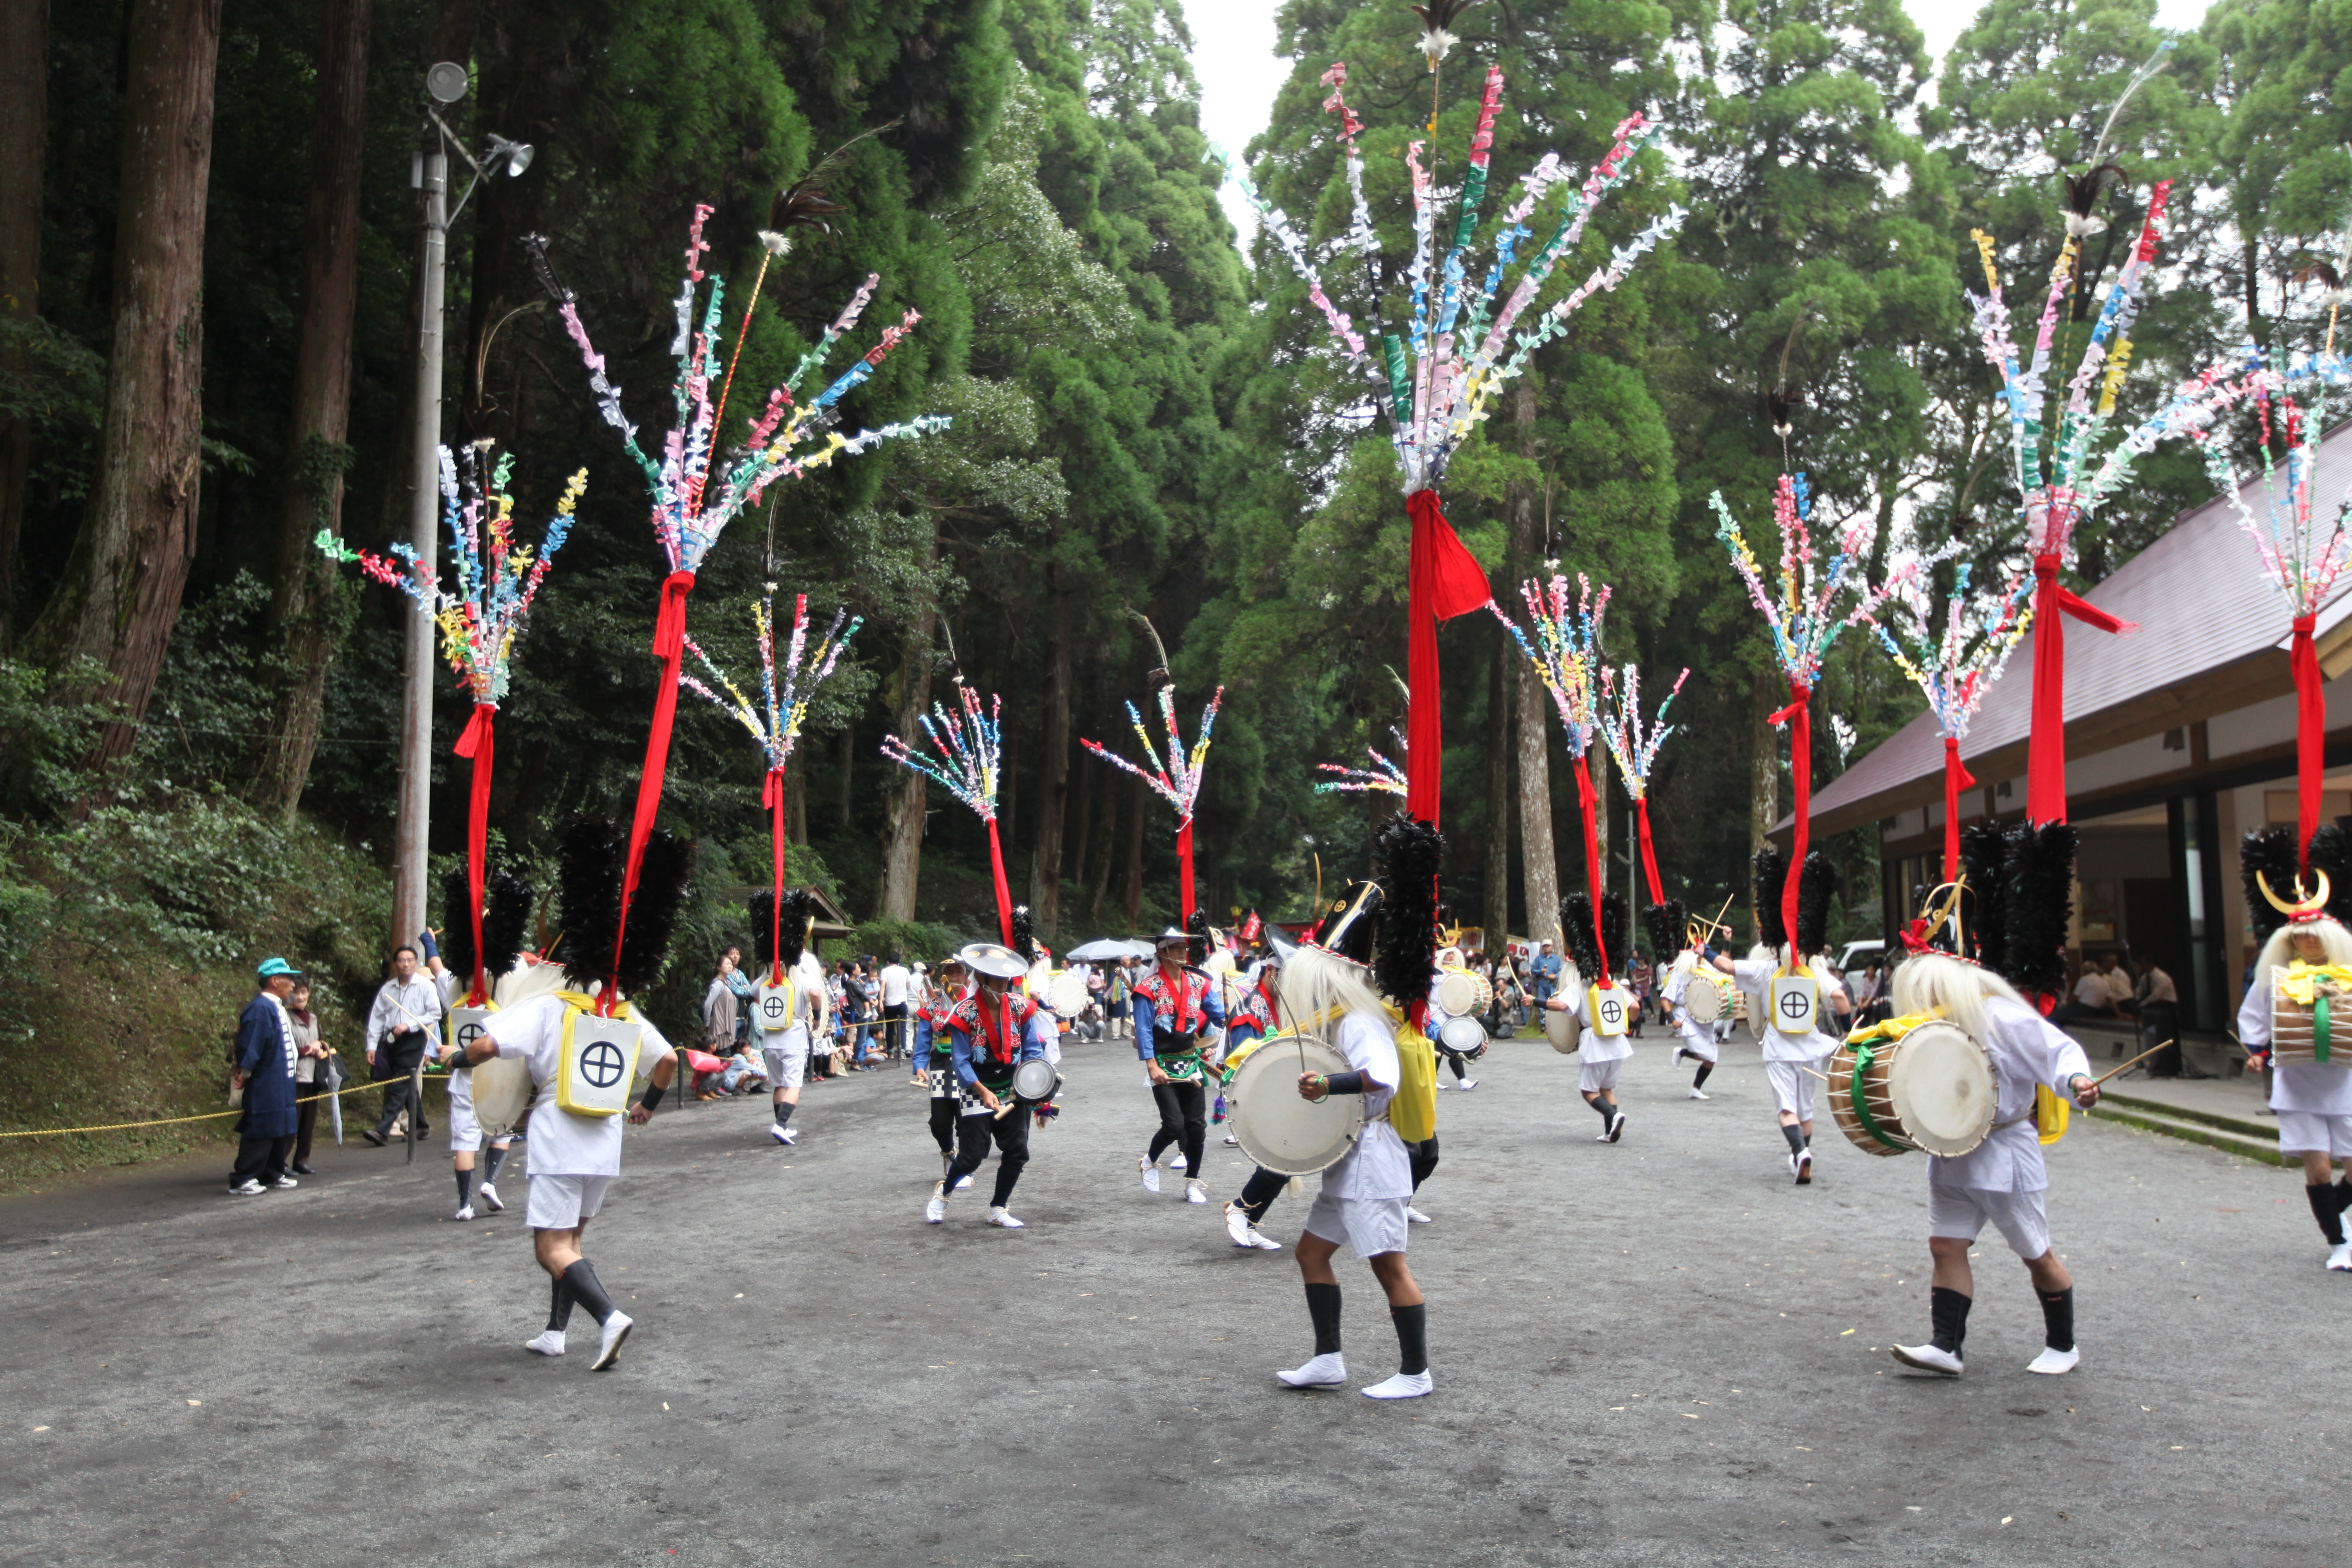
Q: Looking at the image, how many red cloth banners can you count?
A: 12